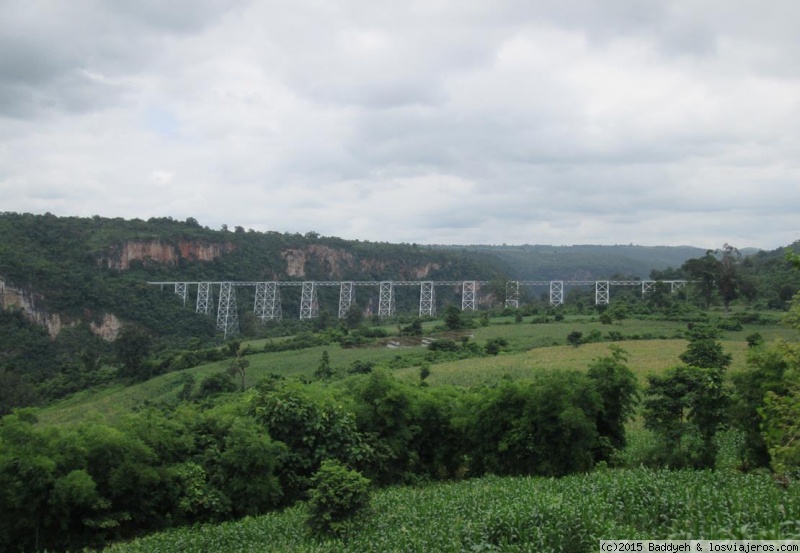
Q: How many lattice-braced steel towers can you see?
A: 14